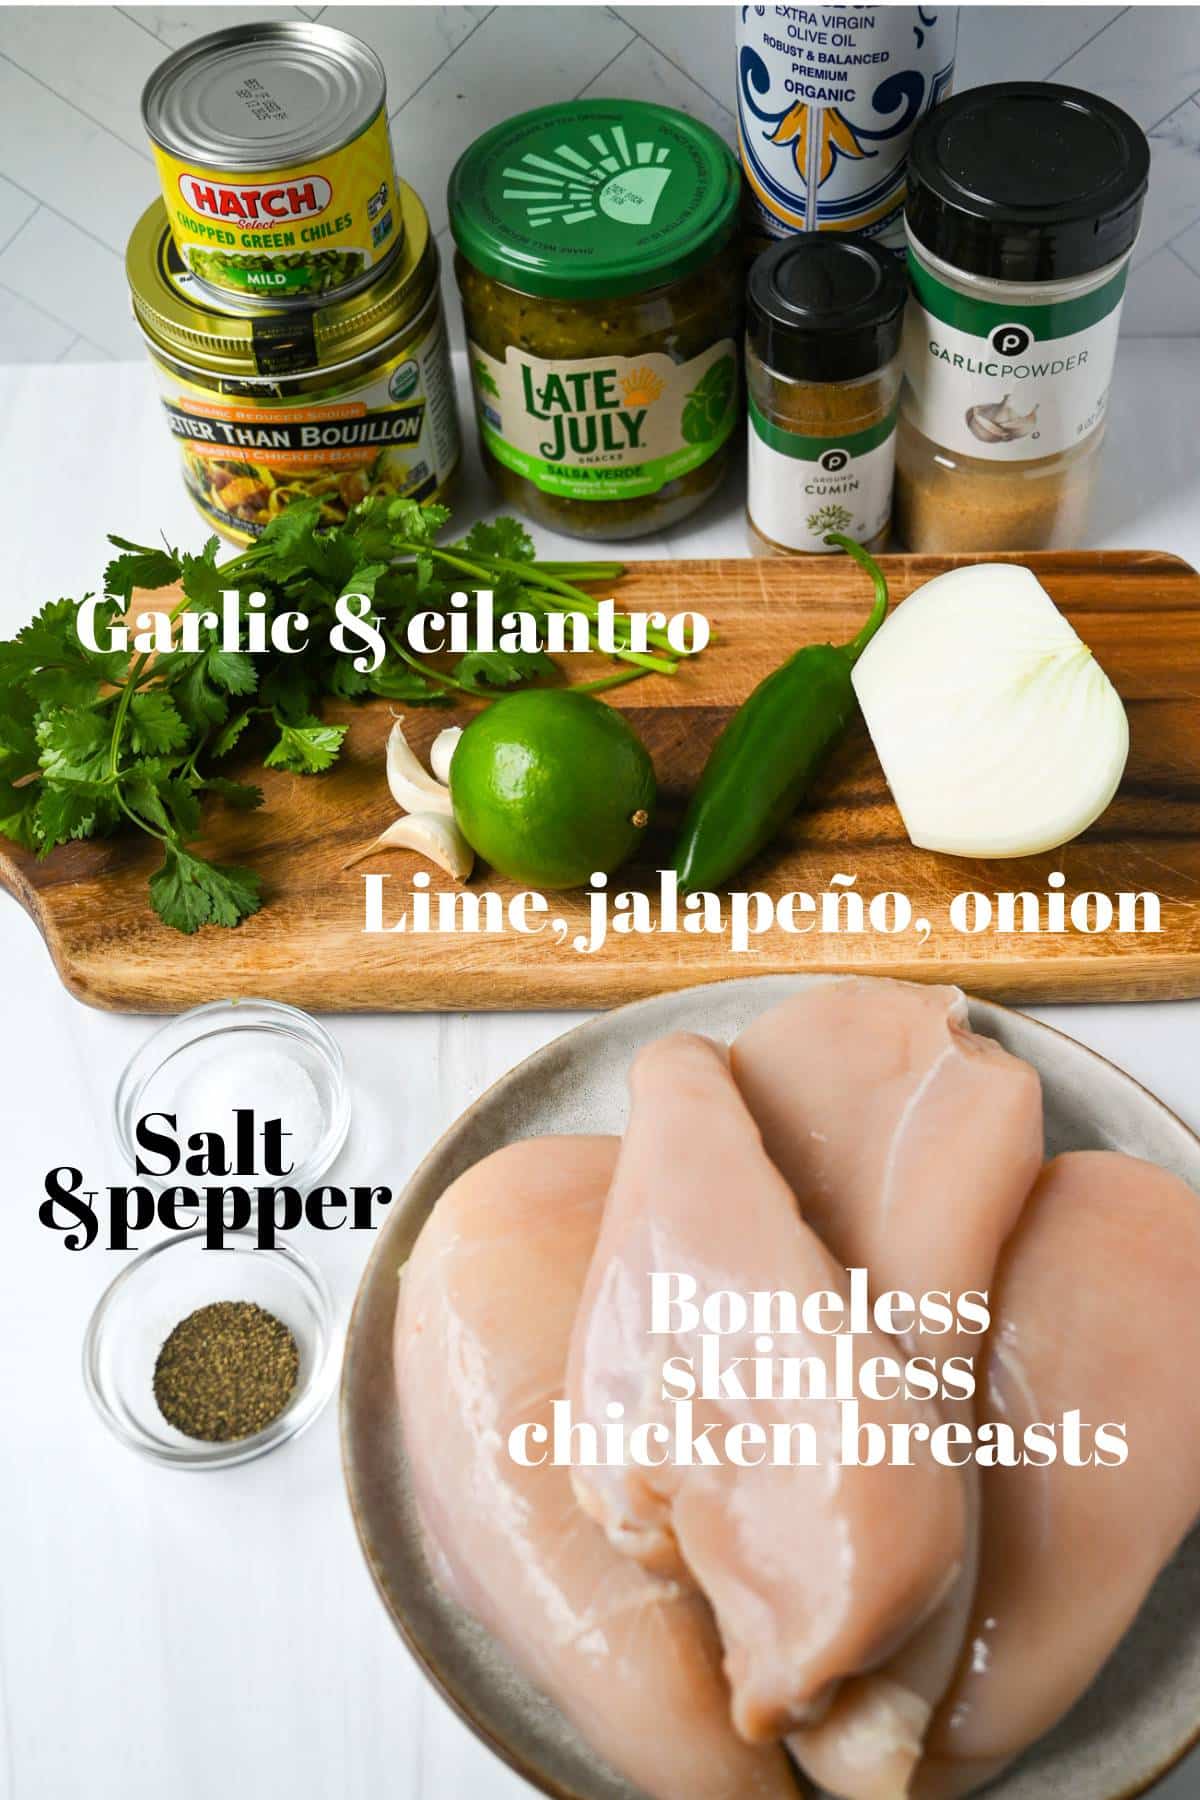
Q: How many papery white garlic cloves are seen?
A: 3